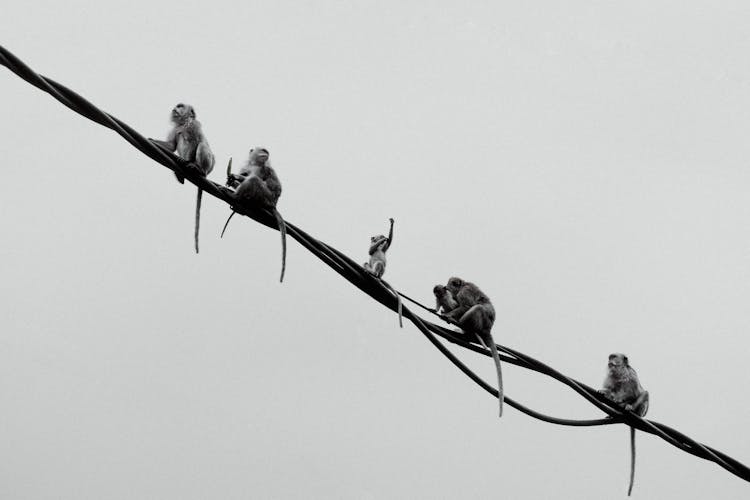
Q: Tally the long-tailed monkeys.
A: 6